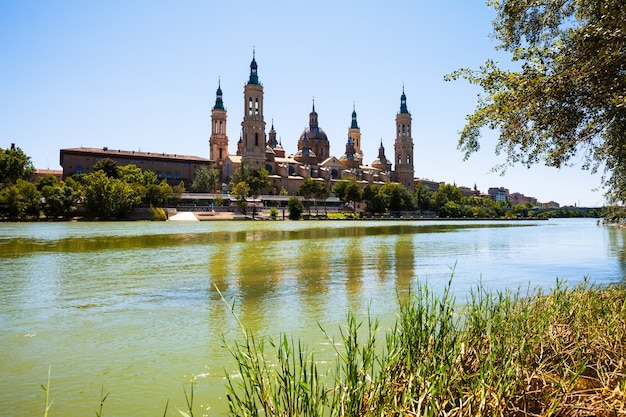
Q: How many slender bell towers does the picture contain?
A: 4